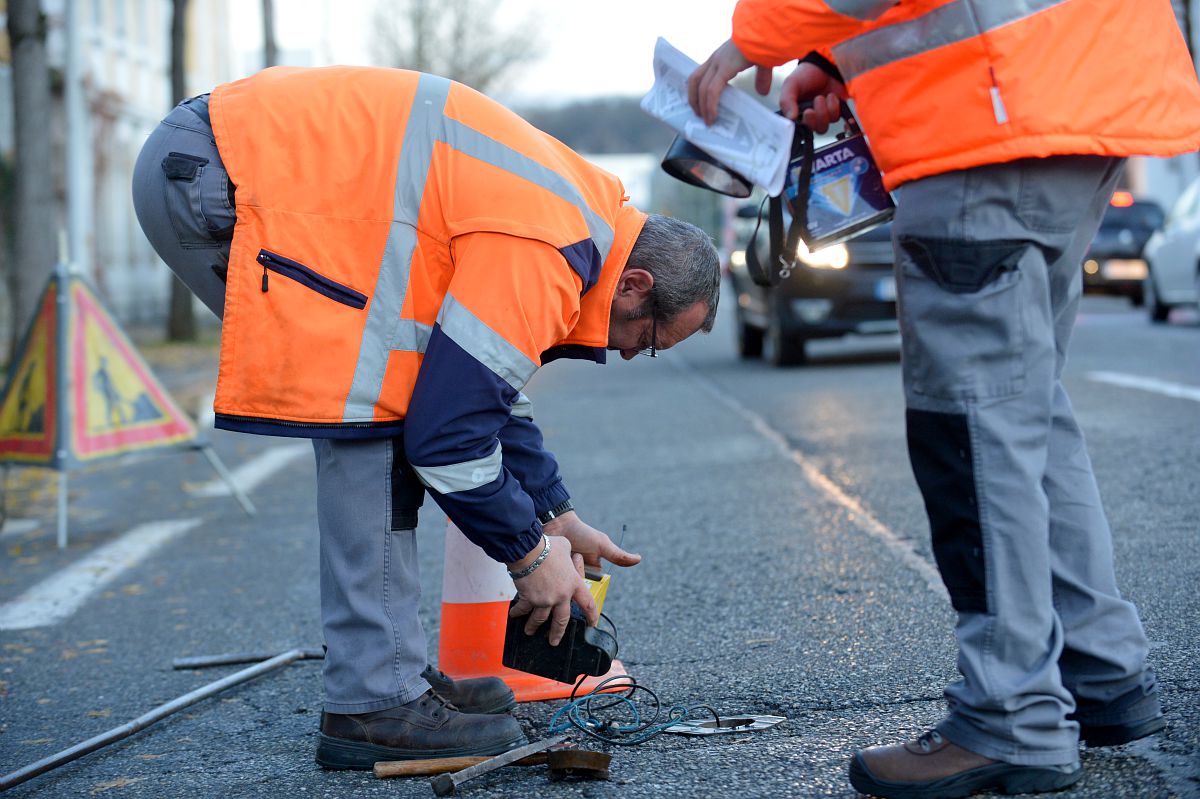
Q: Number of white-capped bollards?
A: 0